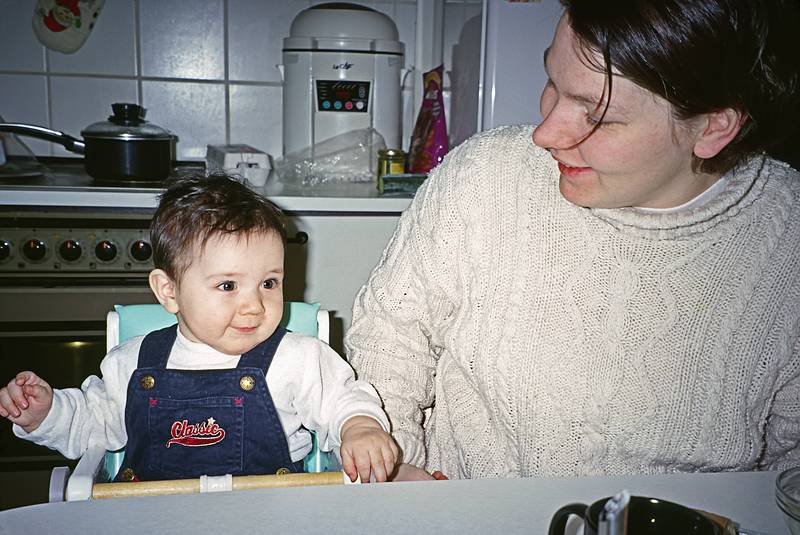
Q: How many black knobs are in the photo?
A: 5